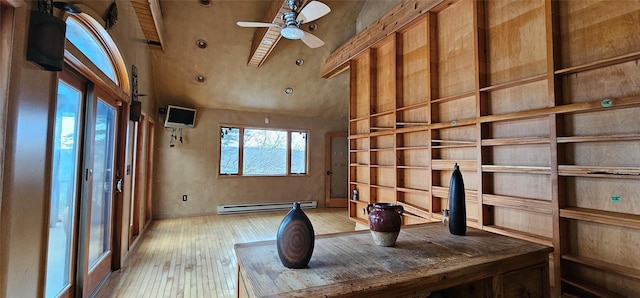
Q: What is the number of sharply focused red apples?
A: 0